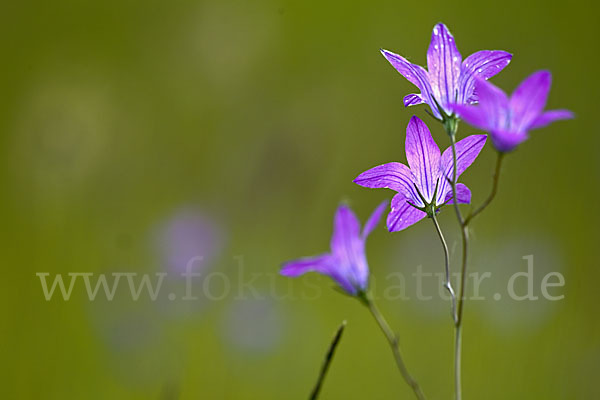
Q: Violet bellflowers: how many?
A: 4